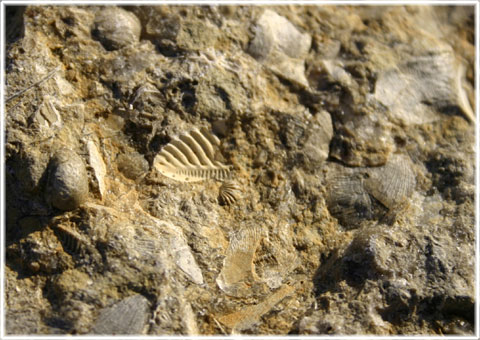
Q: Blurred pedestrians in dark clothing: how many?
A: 0